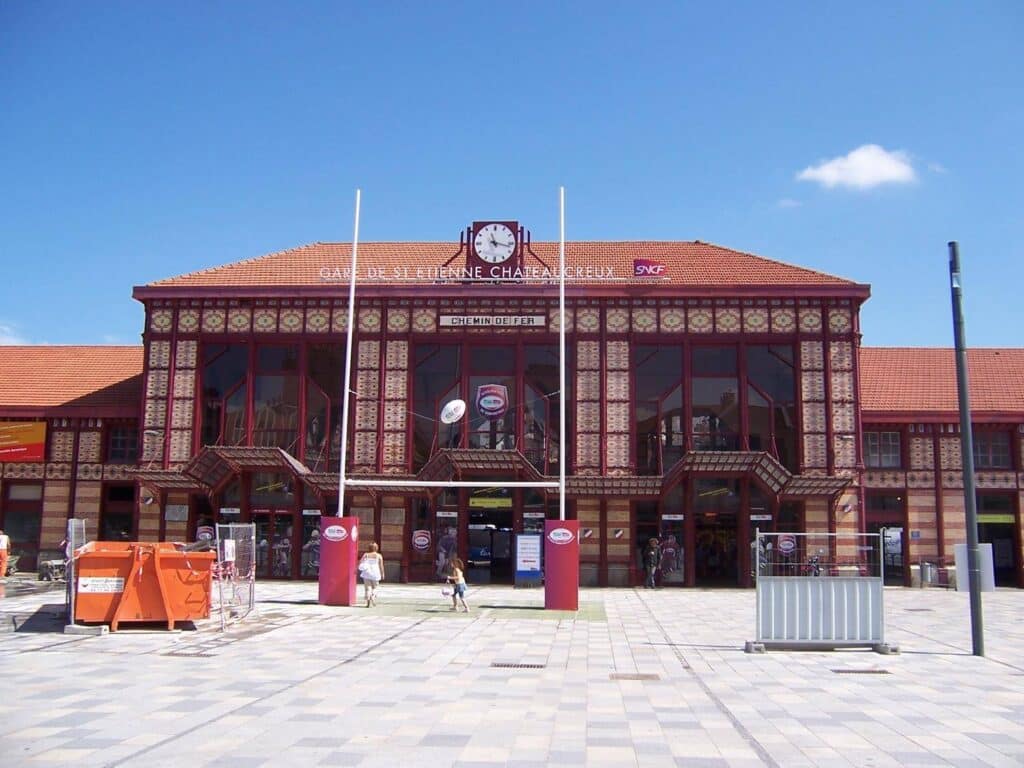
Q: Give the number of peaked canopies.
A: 3